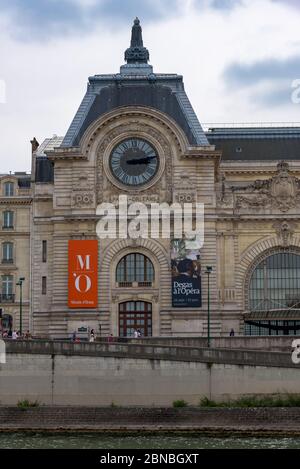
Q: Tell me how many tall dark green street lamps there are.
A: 2